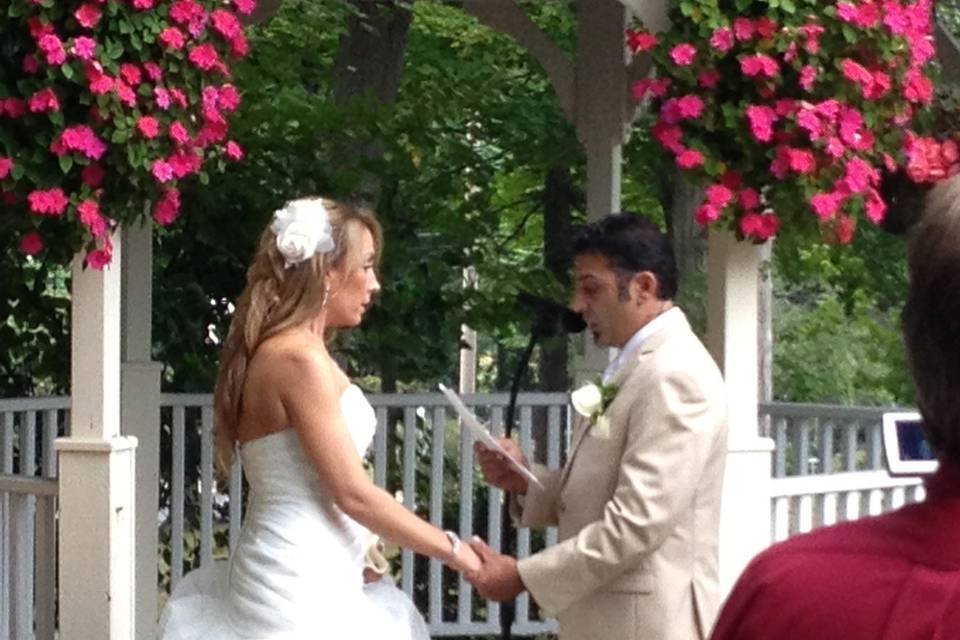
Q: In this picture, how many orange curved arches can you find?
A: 0